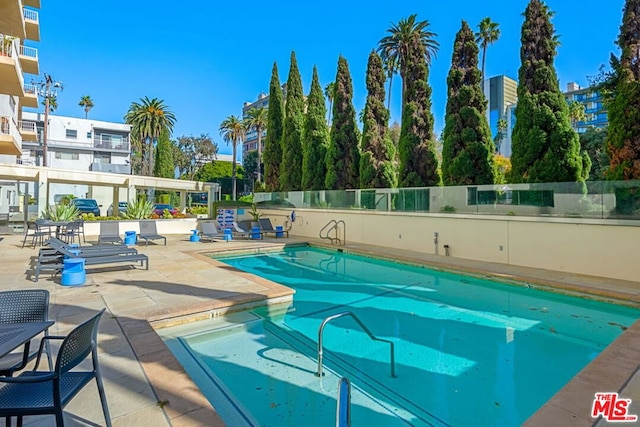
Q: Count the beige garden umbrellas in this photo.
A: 0